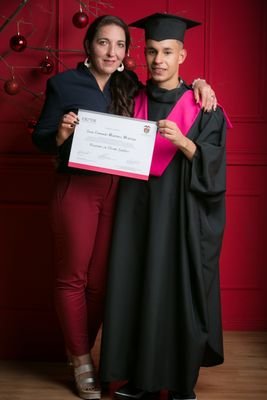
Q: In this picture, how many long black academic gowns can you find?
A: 1